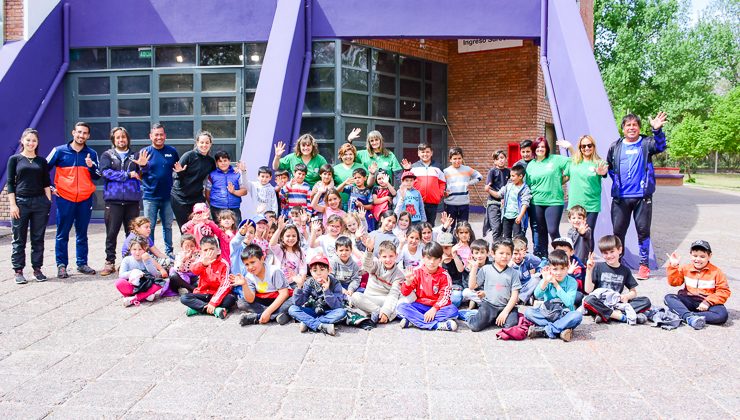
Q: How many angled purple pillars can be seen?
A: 3